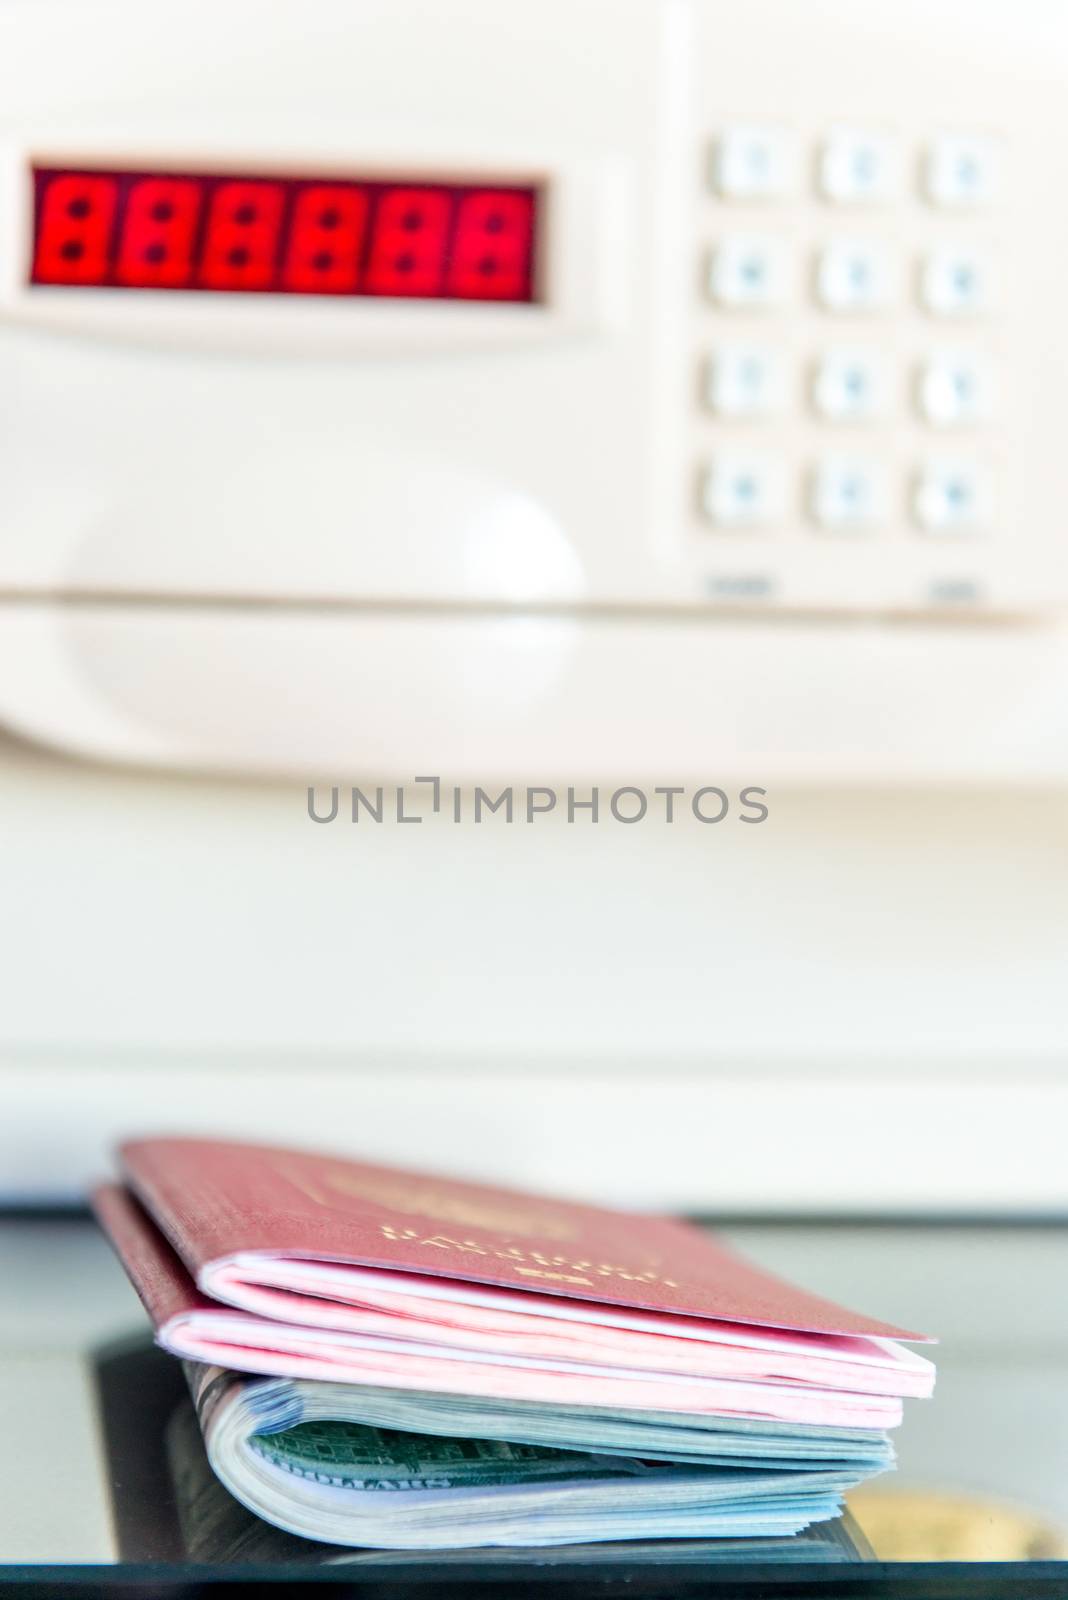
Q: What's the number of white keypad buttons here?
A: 12